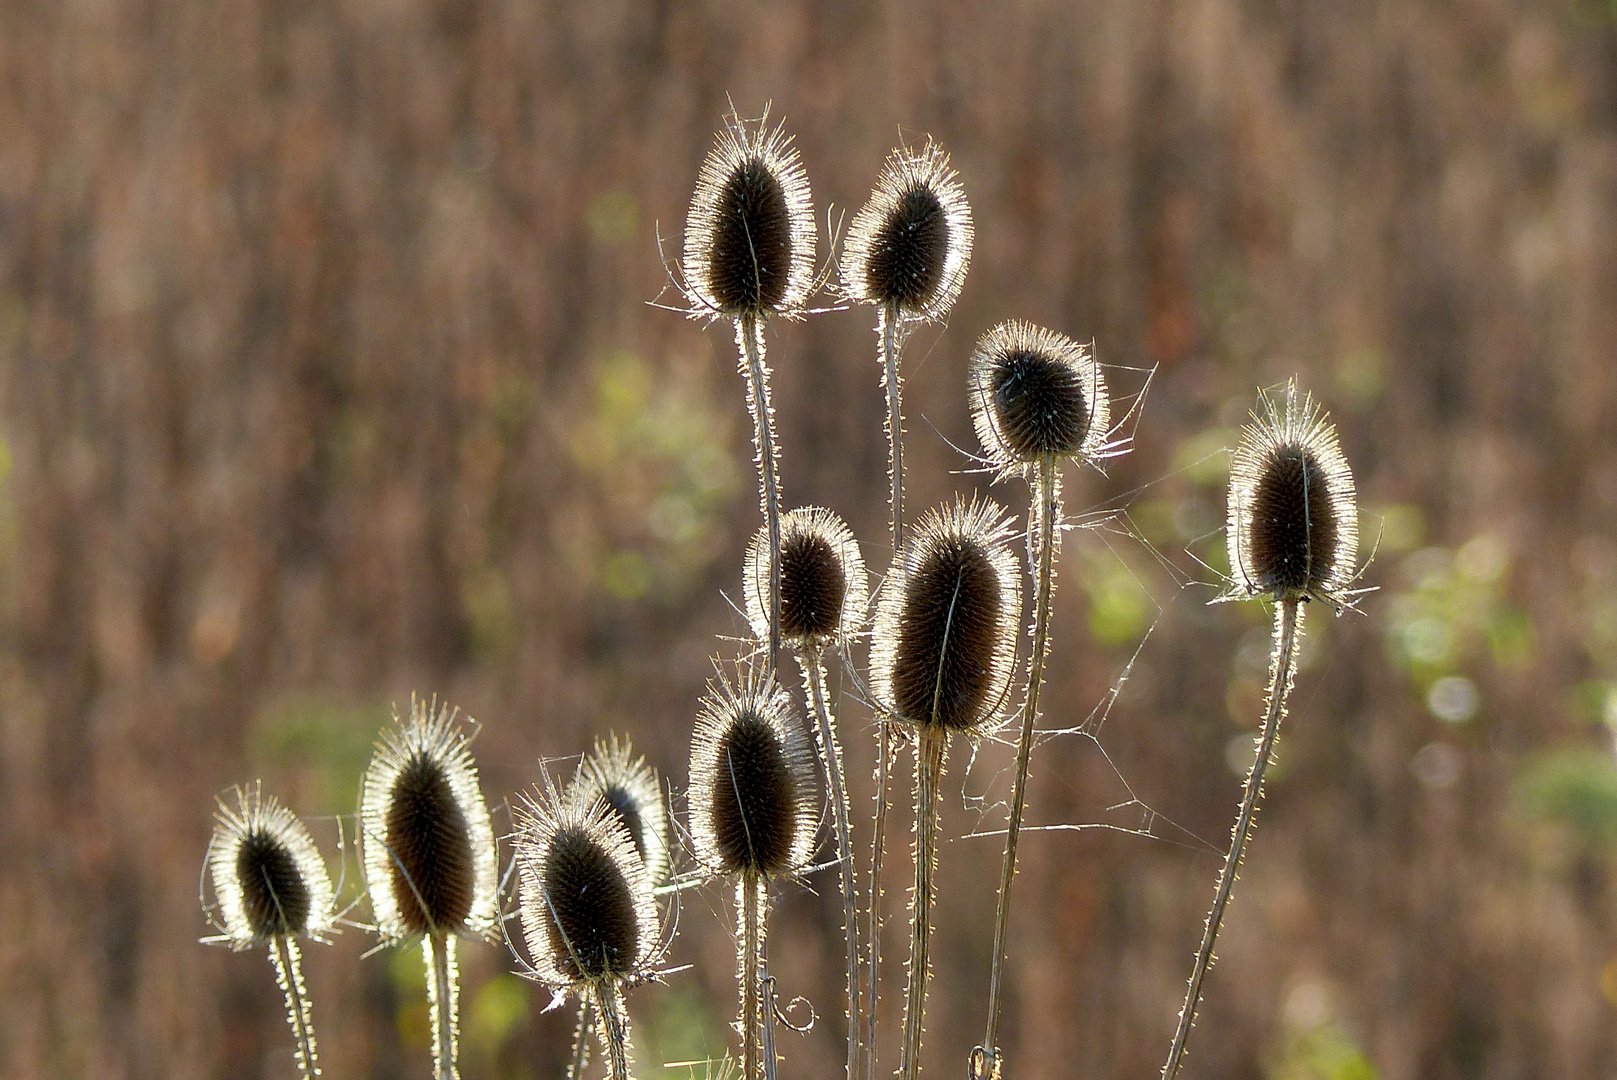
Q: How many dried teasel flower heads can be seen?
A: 11